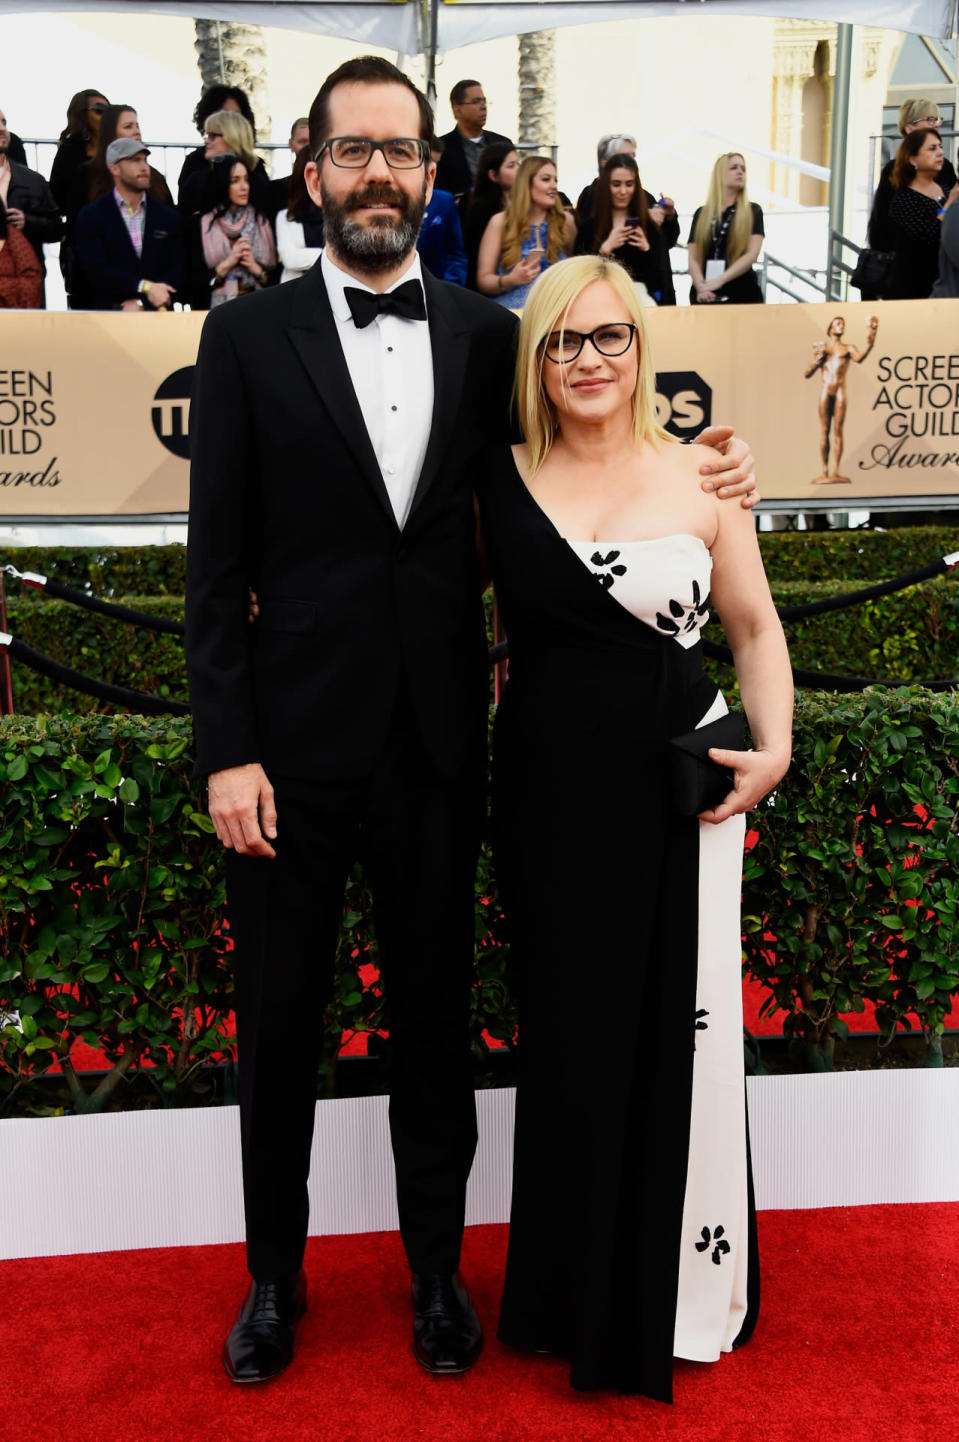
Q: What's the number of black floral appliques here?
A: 4